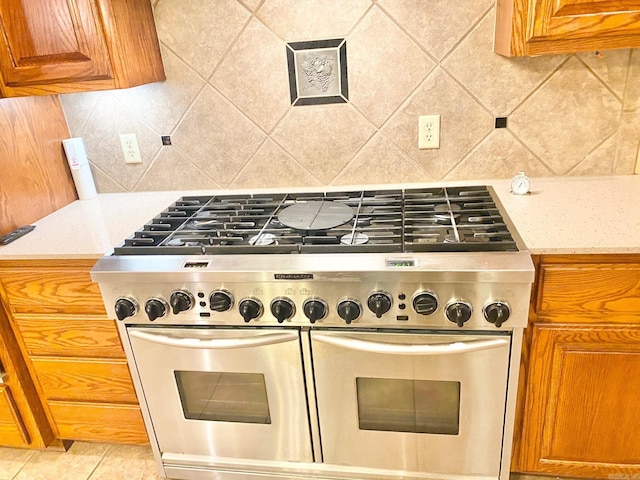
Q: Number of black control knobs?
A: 12